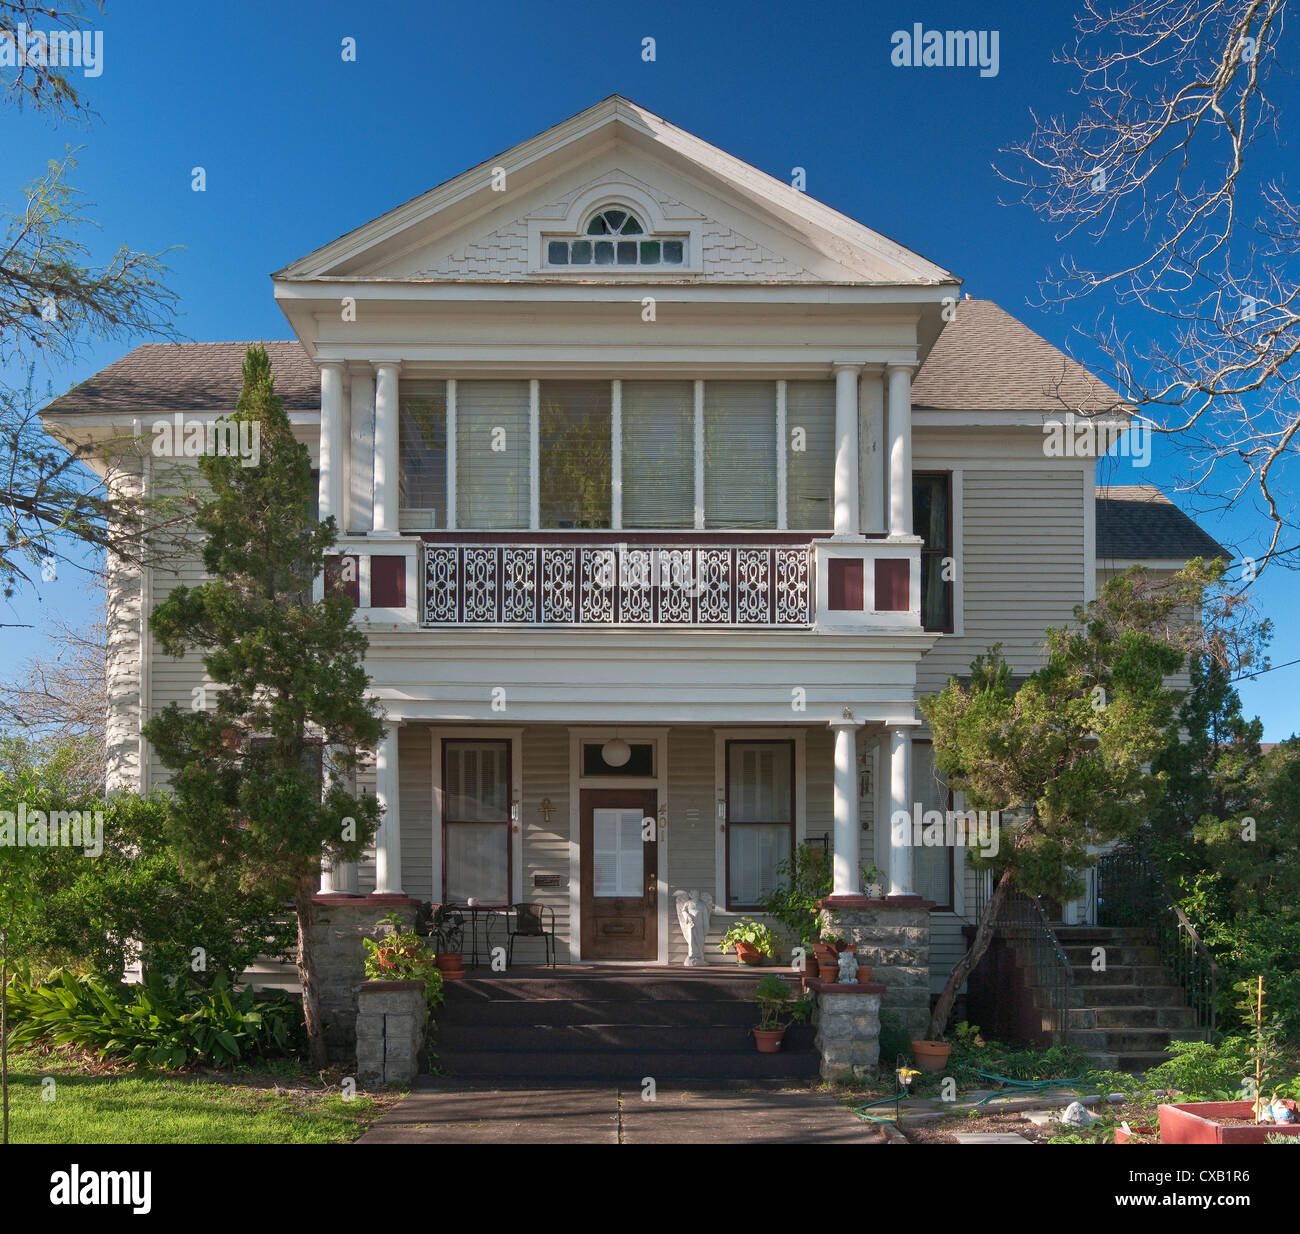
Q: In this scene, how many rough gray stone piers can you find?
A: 4